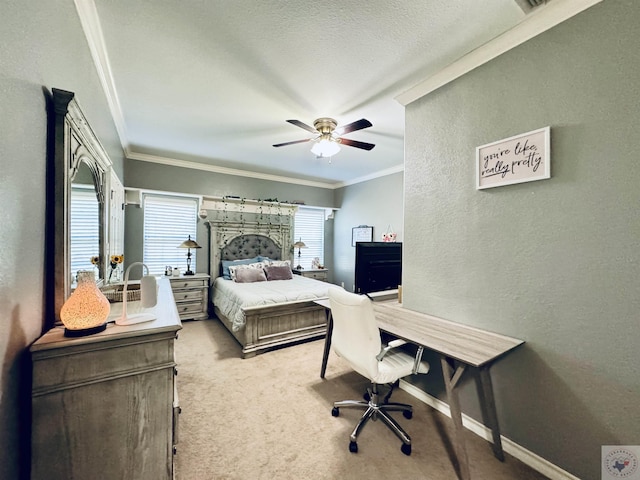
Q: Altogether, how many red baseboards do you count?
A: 0